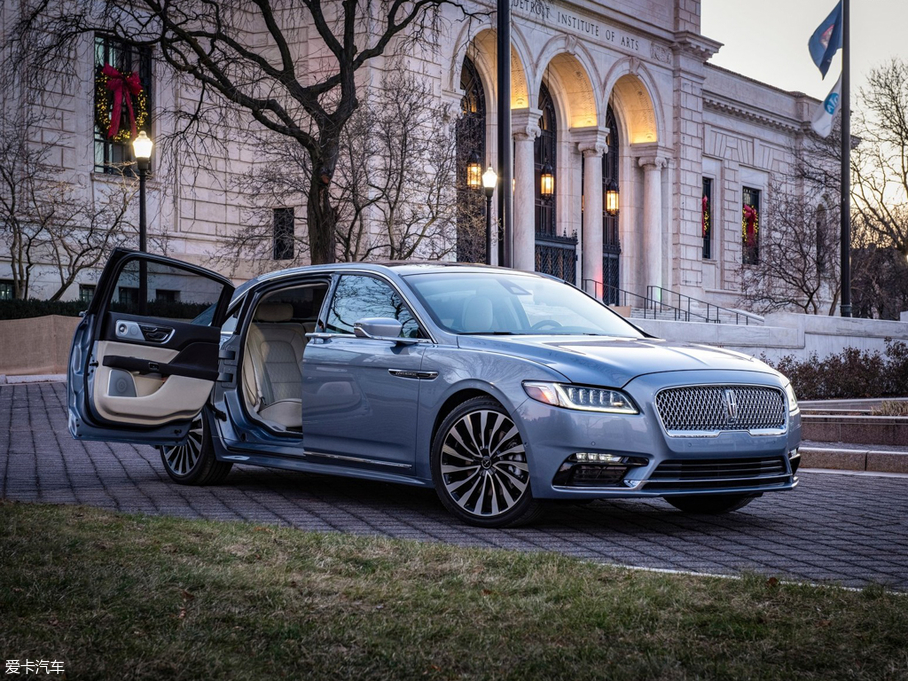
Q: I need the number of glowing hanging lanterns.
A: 3